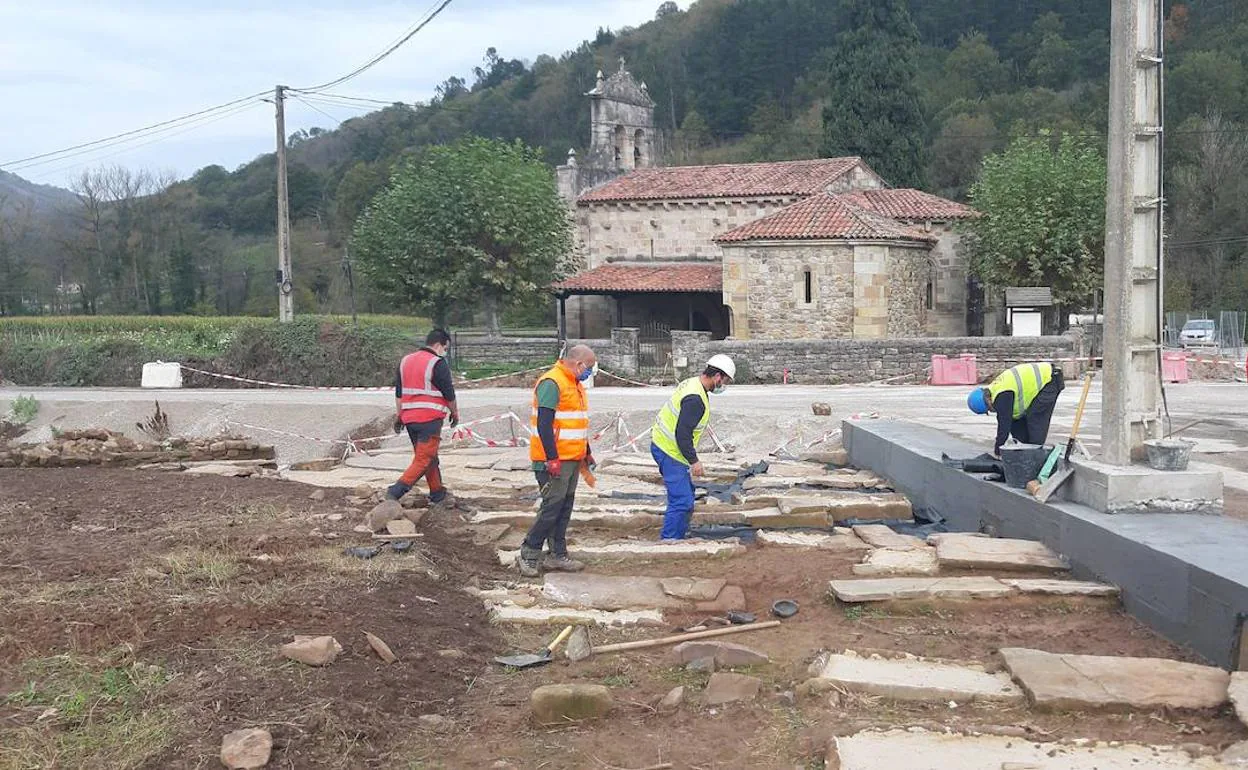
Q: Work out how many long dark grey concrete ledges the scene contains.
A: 1